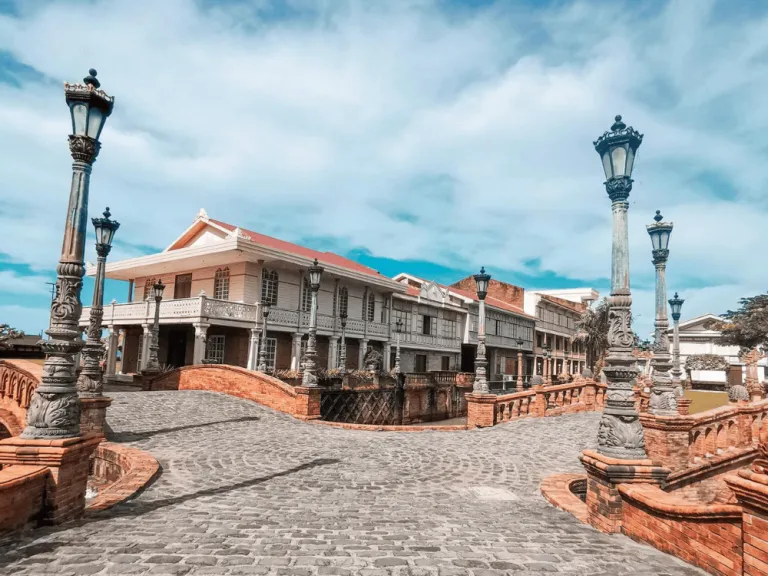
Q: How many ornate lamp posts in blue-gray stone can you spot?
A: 11